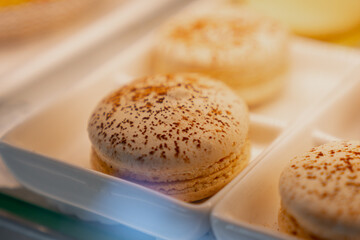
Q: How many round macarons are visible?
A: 3